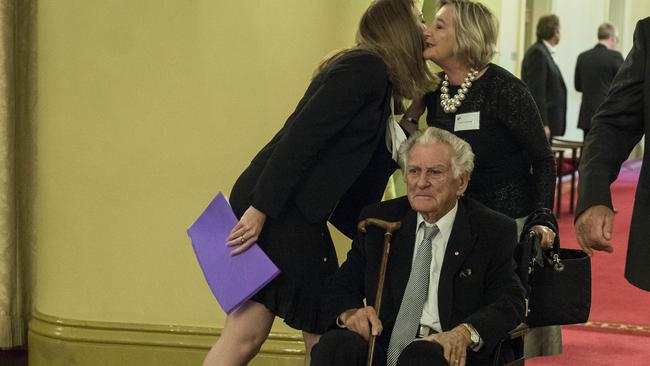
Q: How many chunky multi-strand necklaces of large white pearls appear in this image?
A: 1